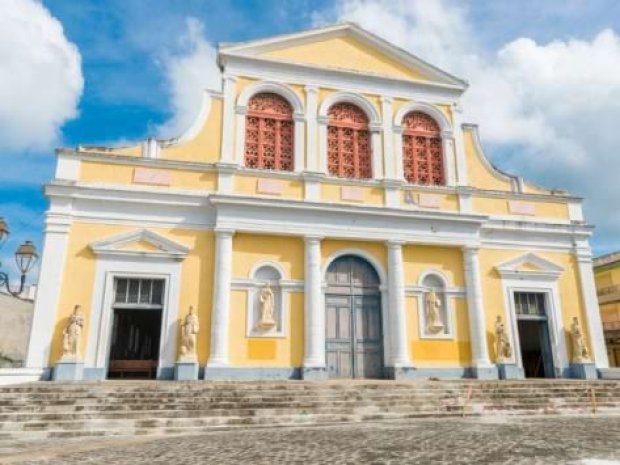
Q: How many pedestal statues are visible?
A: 4